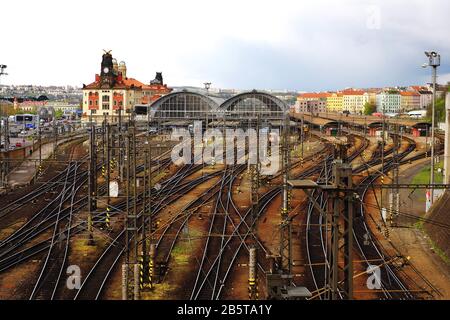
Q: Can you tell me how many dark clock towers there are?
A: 1